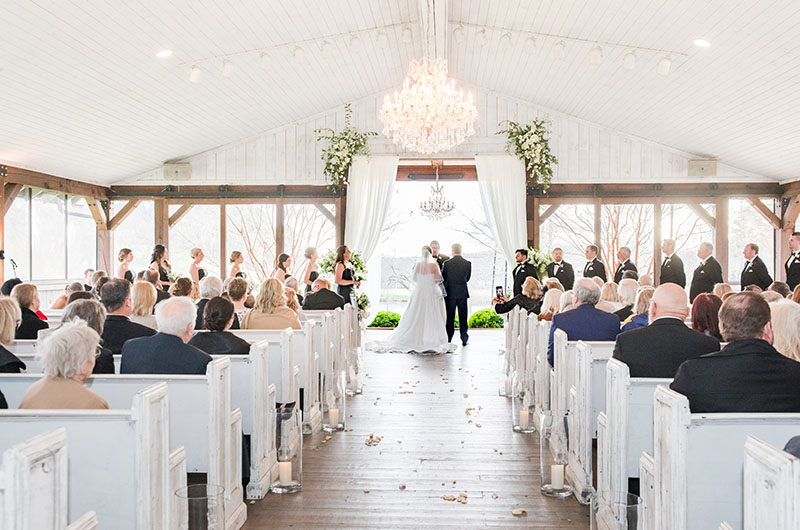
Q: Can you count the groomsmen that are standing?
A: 8